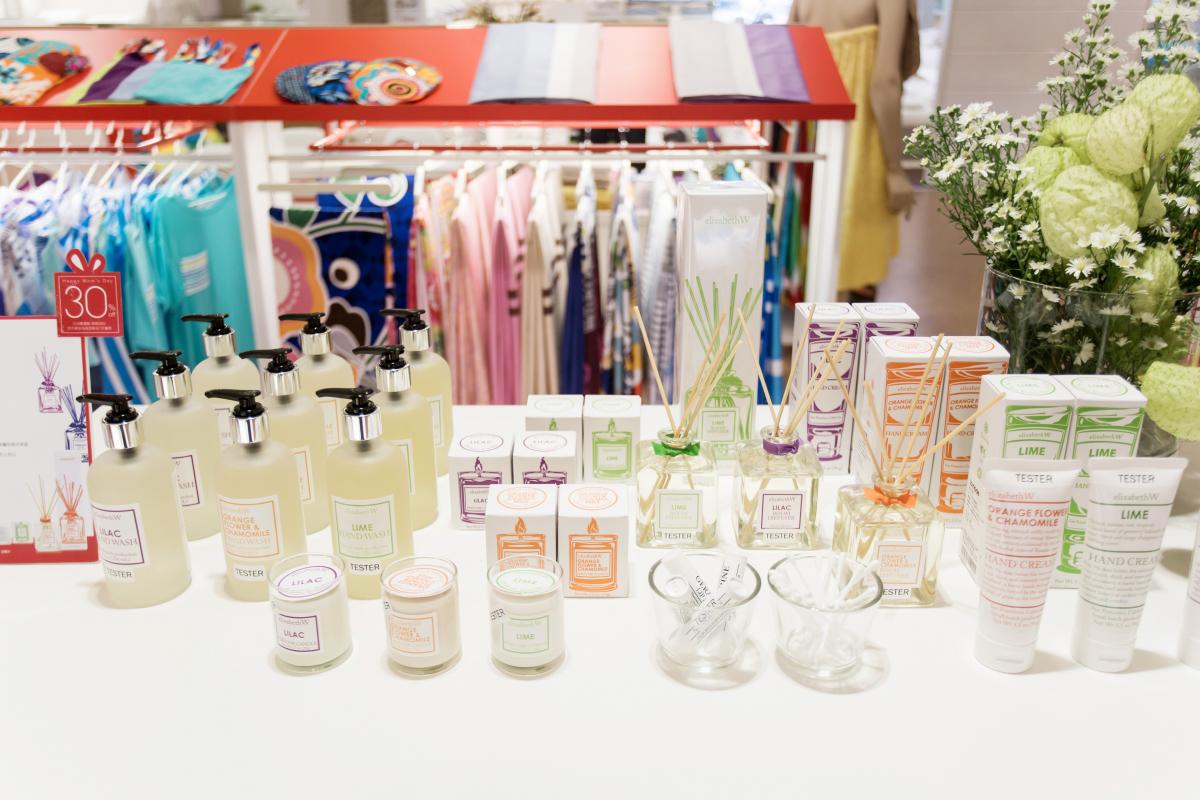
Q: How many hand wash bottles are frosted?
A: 9